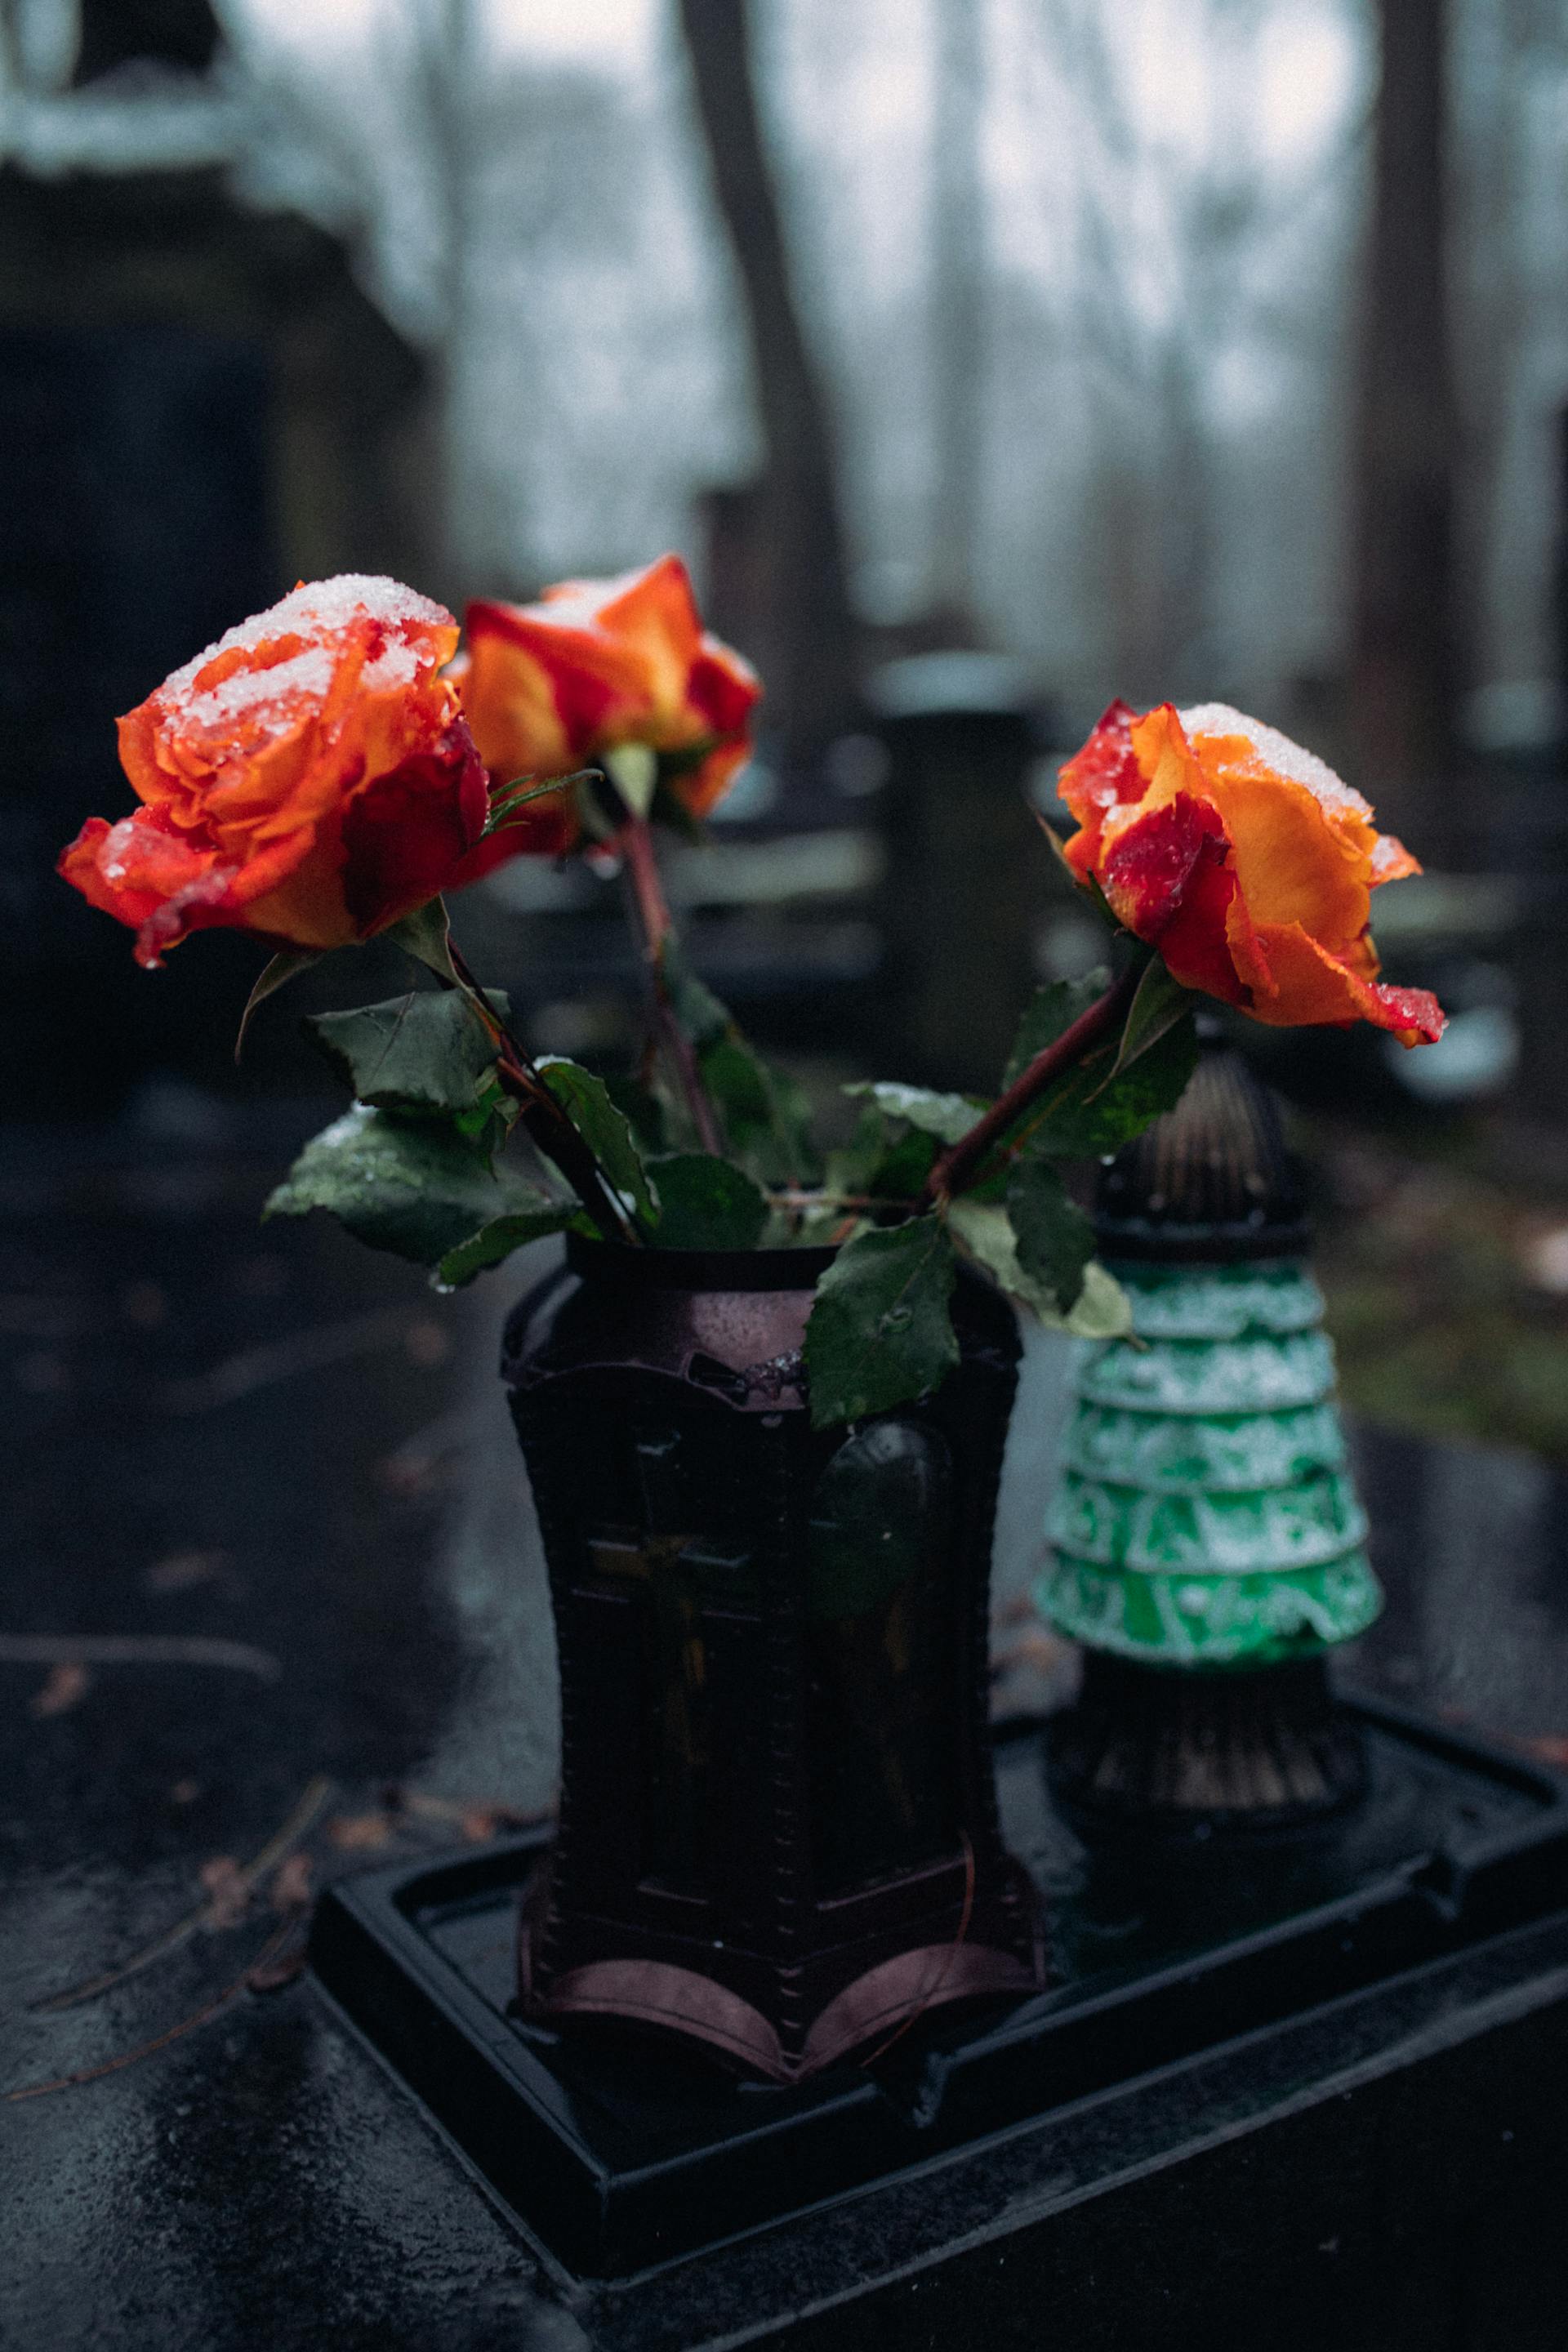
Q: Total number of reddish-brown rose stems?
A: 3